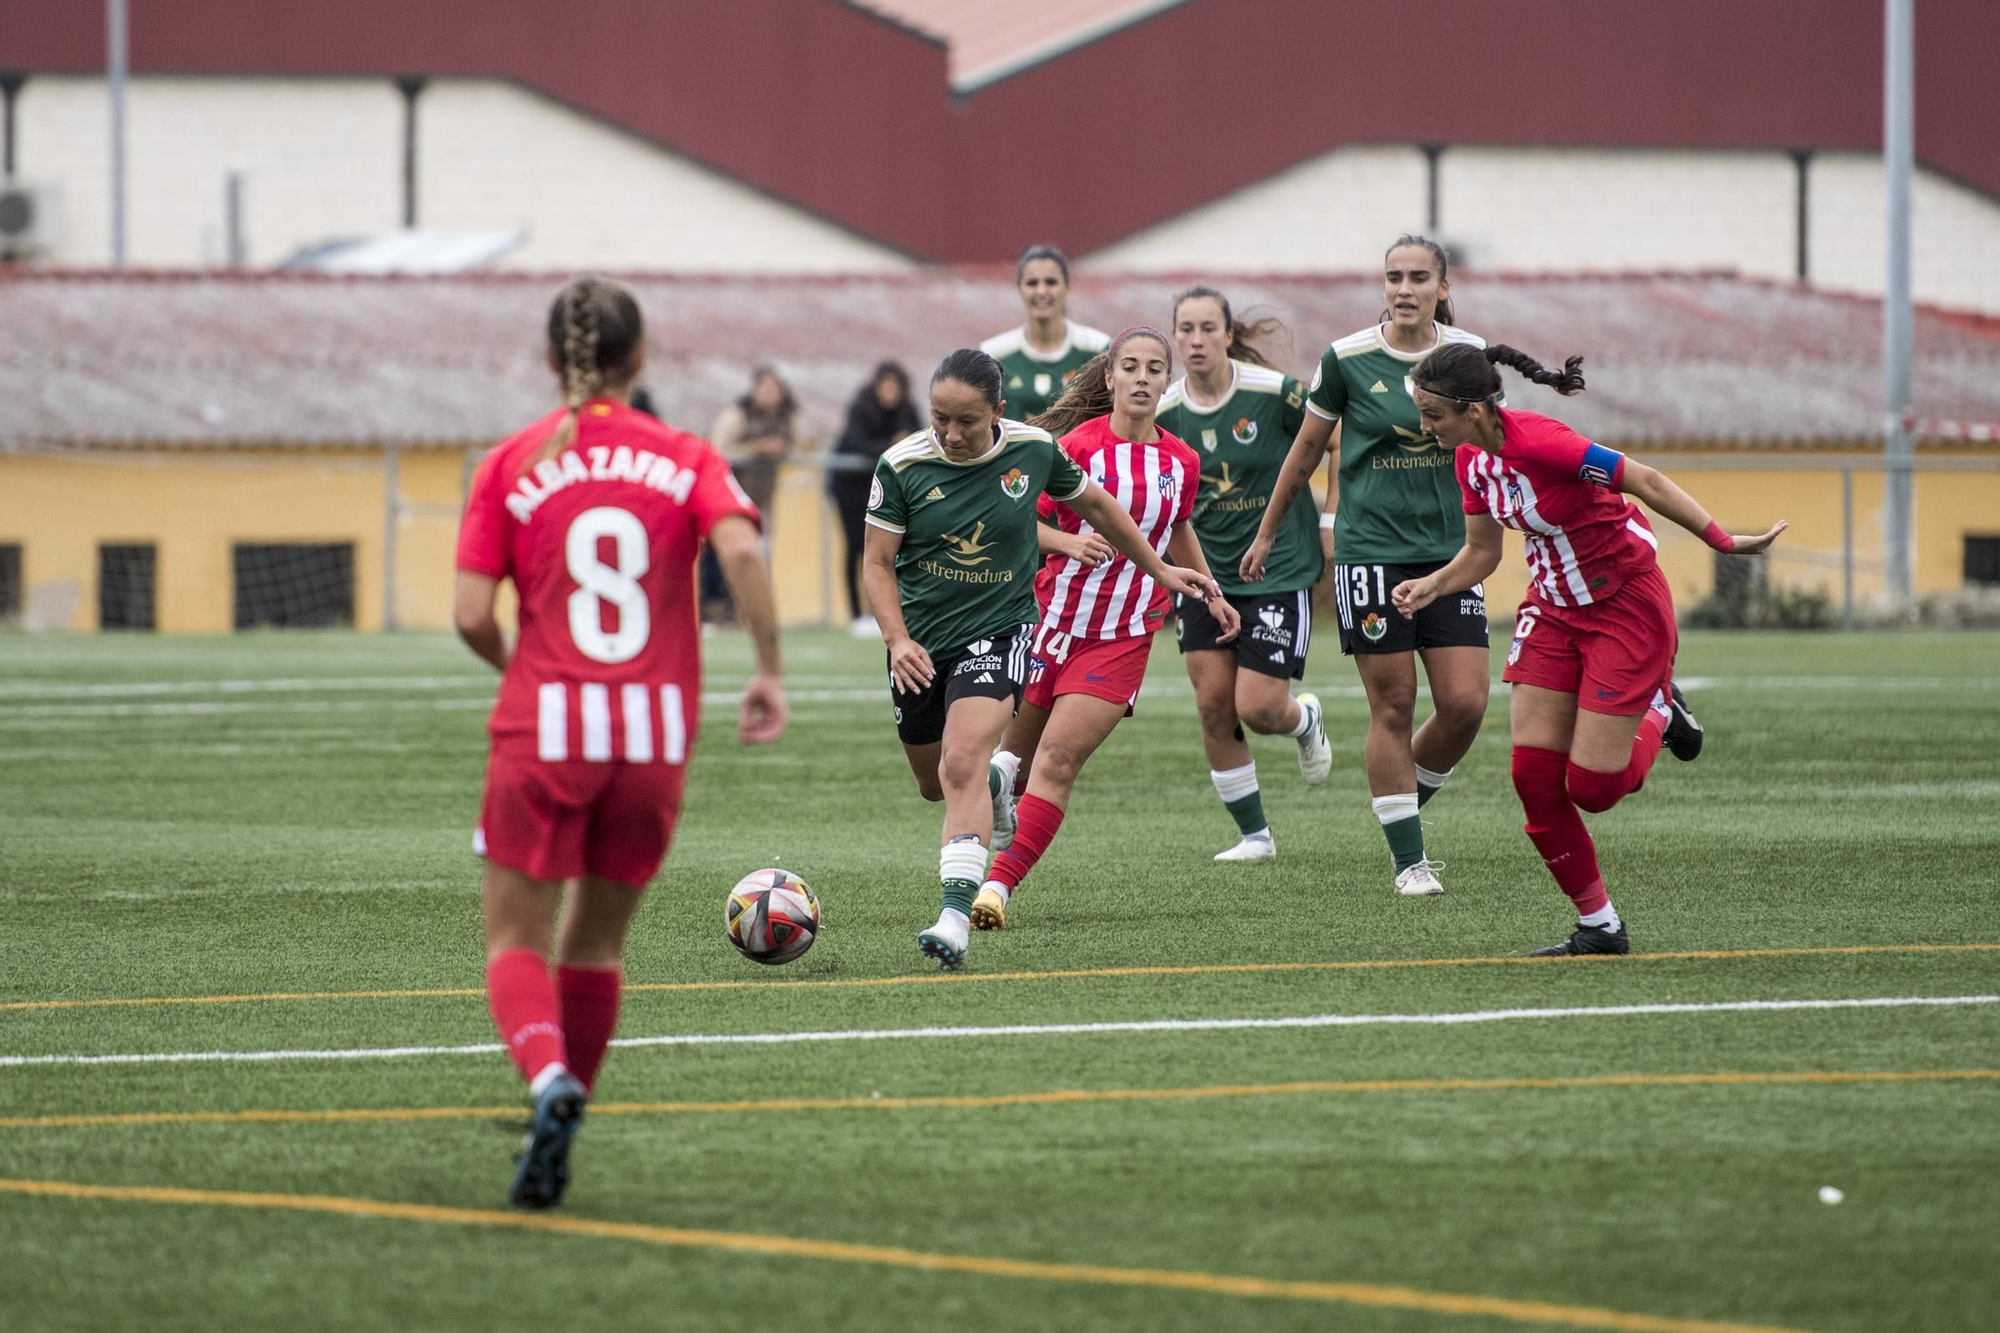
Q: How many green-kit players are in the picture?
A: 4